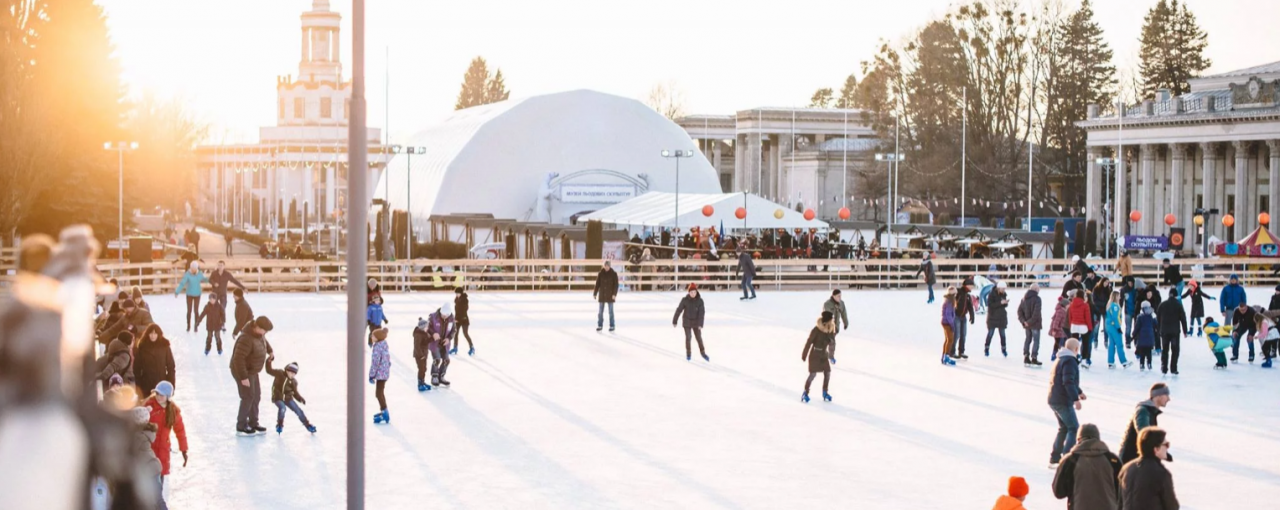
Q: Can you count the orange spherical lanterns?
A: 8